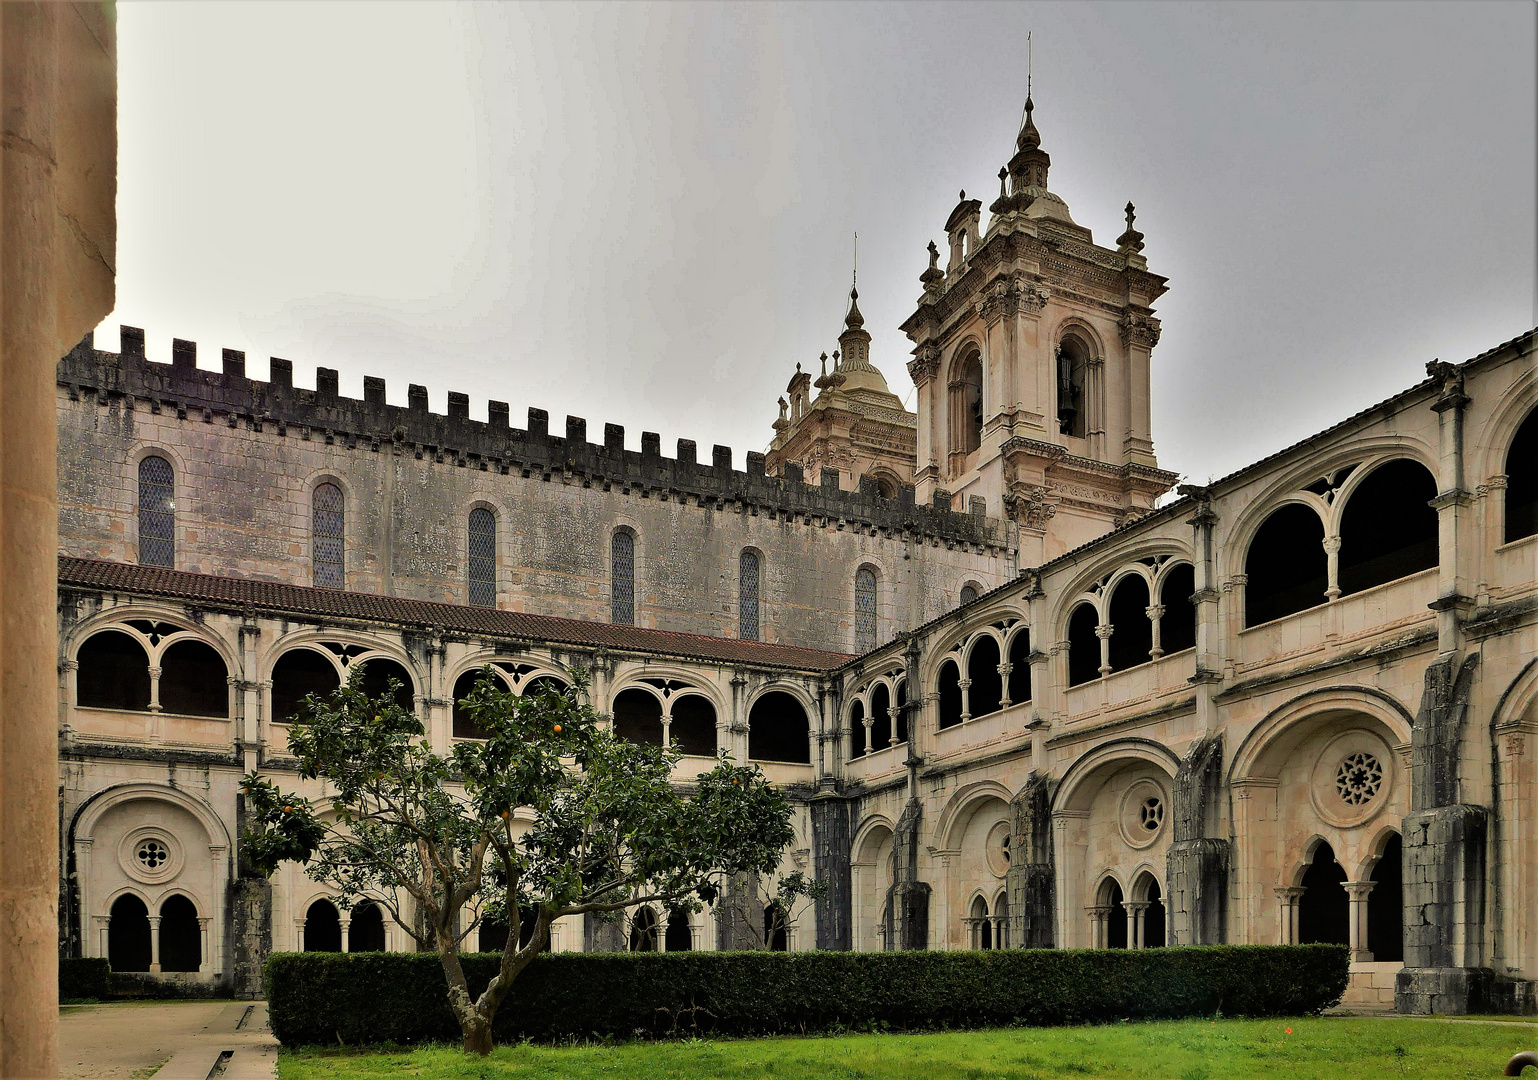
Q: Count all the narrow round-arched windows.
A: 7